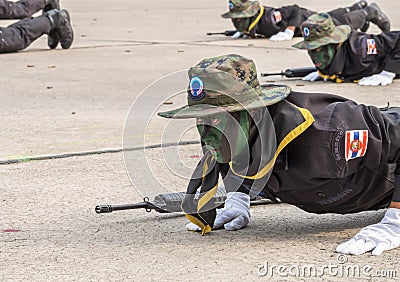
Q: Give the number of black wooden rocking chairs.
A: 0